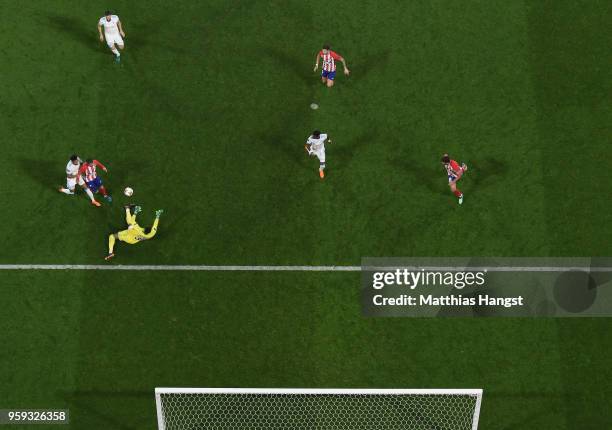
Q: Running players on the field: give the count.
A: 6